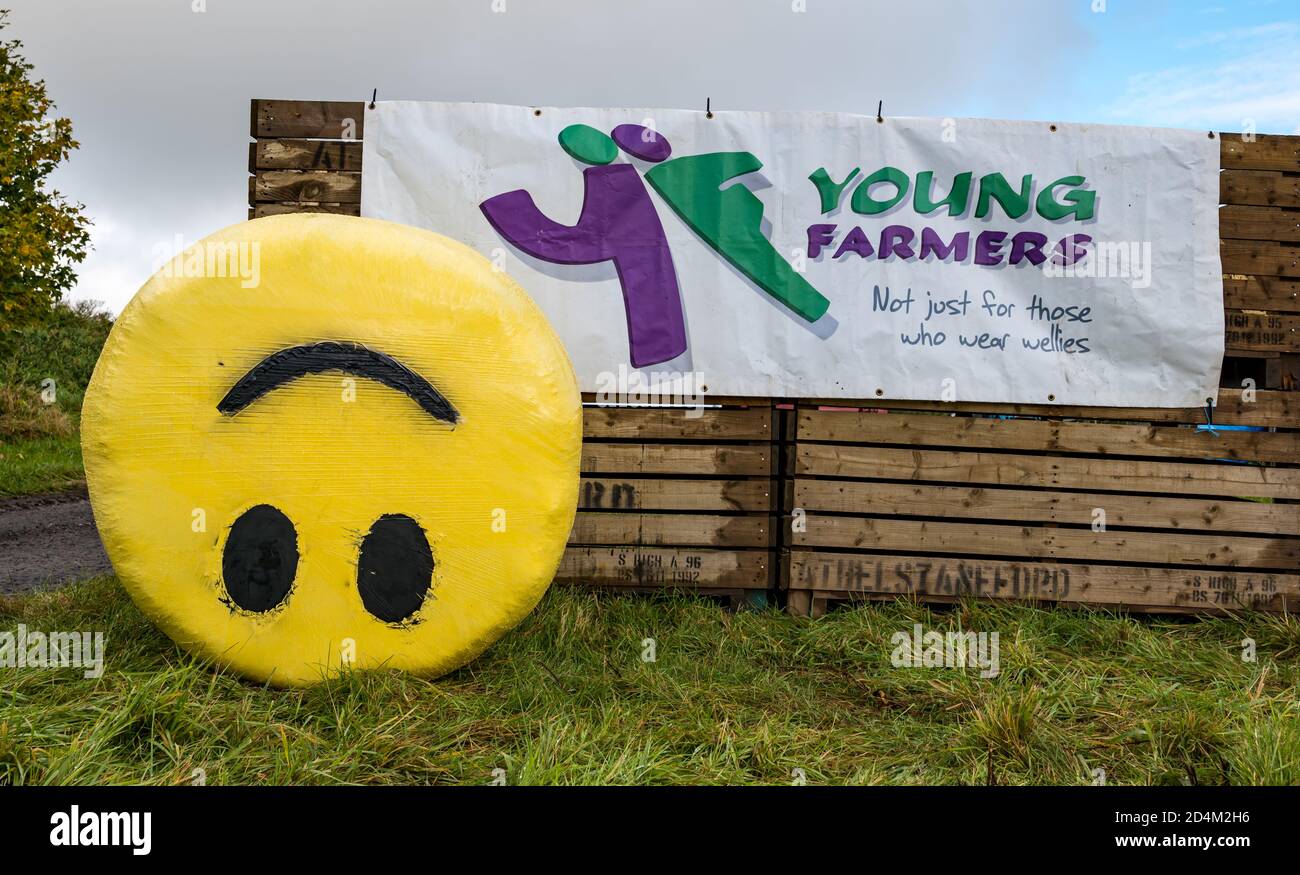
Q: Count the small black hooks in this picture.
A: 3